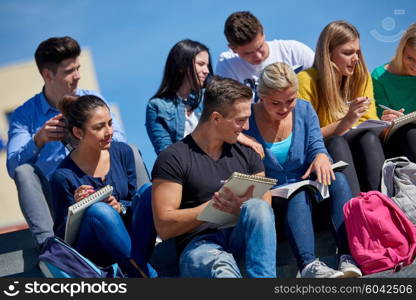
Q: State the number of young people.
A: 8